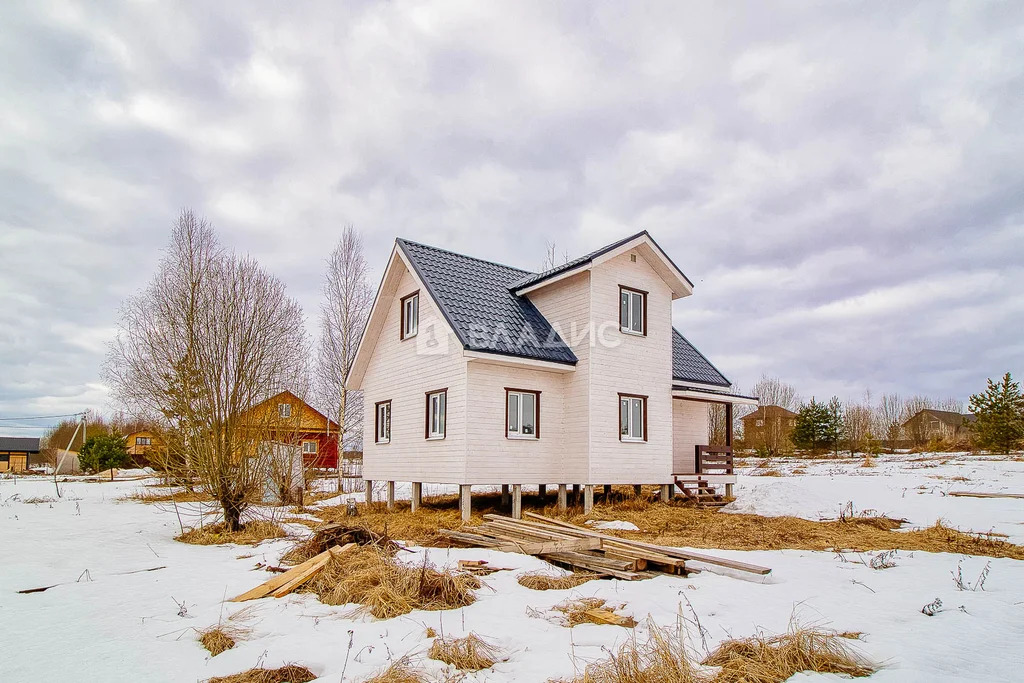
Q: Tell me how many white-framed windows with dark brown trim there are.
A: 6